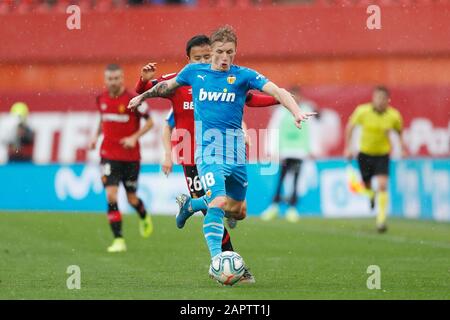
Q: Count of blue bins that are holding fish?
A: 0